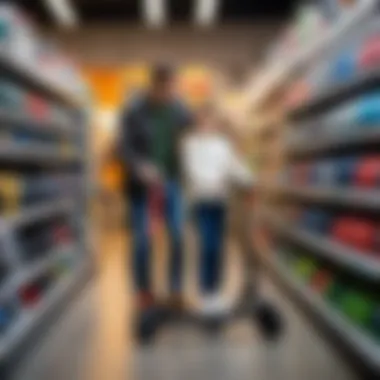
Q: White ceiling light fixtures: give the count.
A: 3